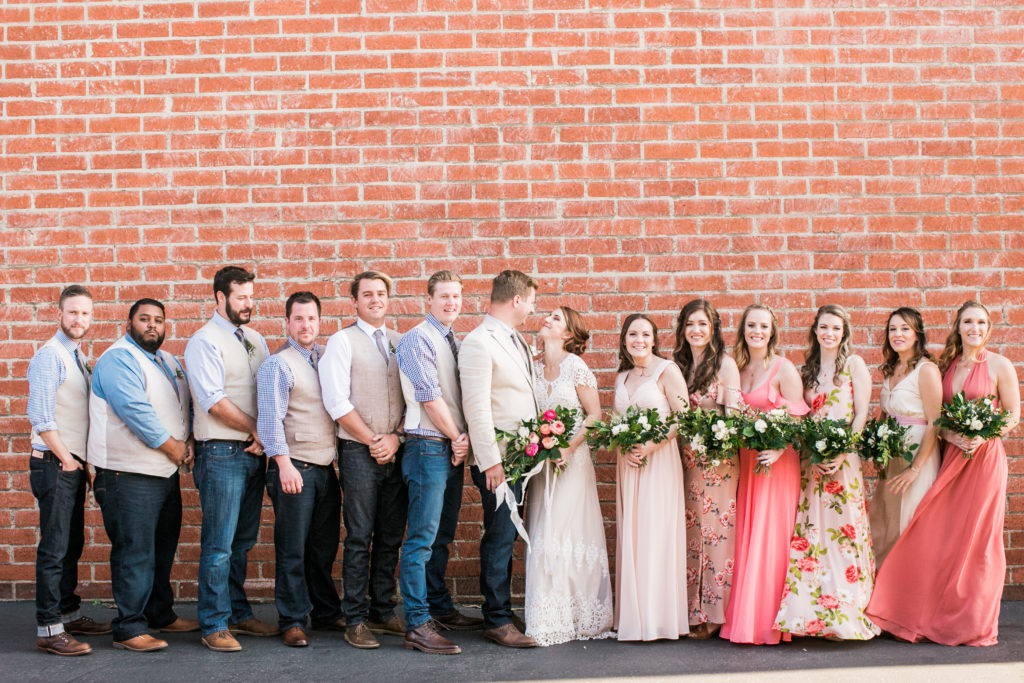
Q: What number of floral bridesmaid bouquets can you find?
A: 6